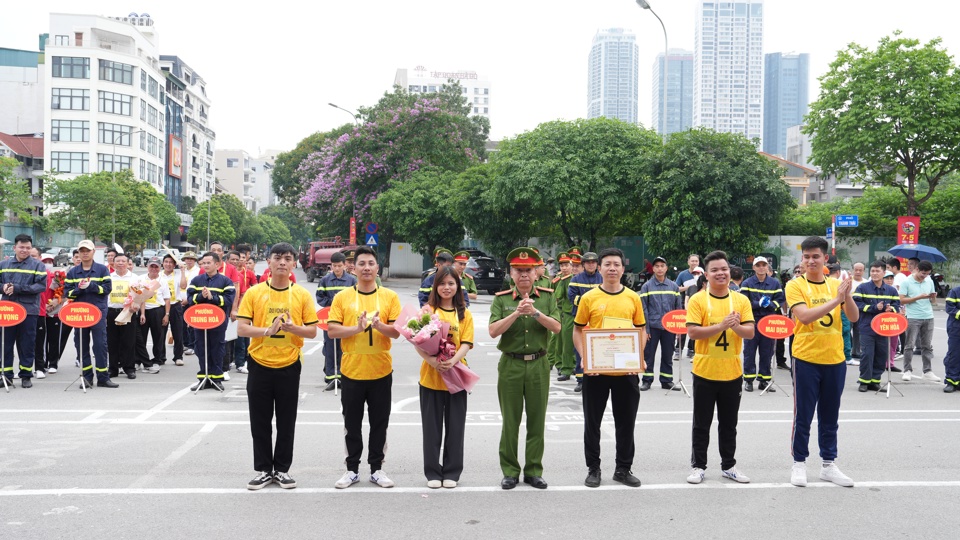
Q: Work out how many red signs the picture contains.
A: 7